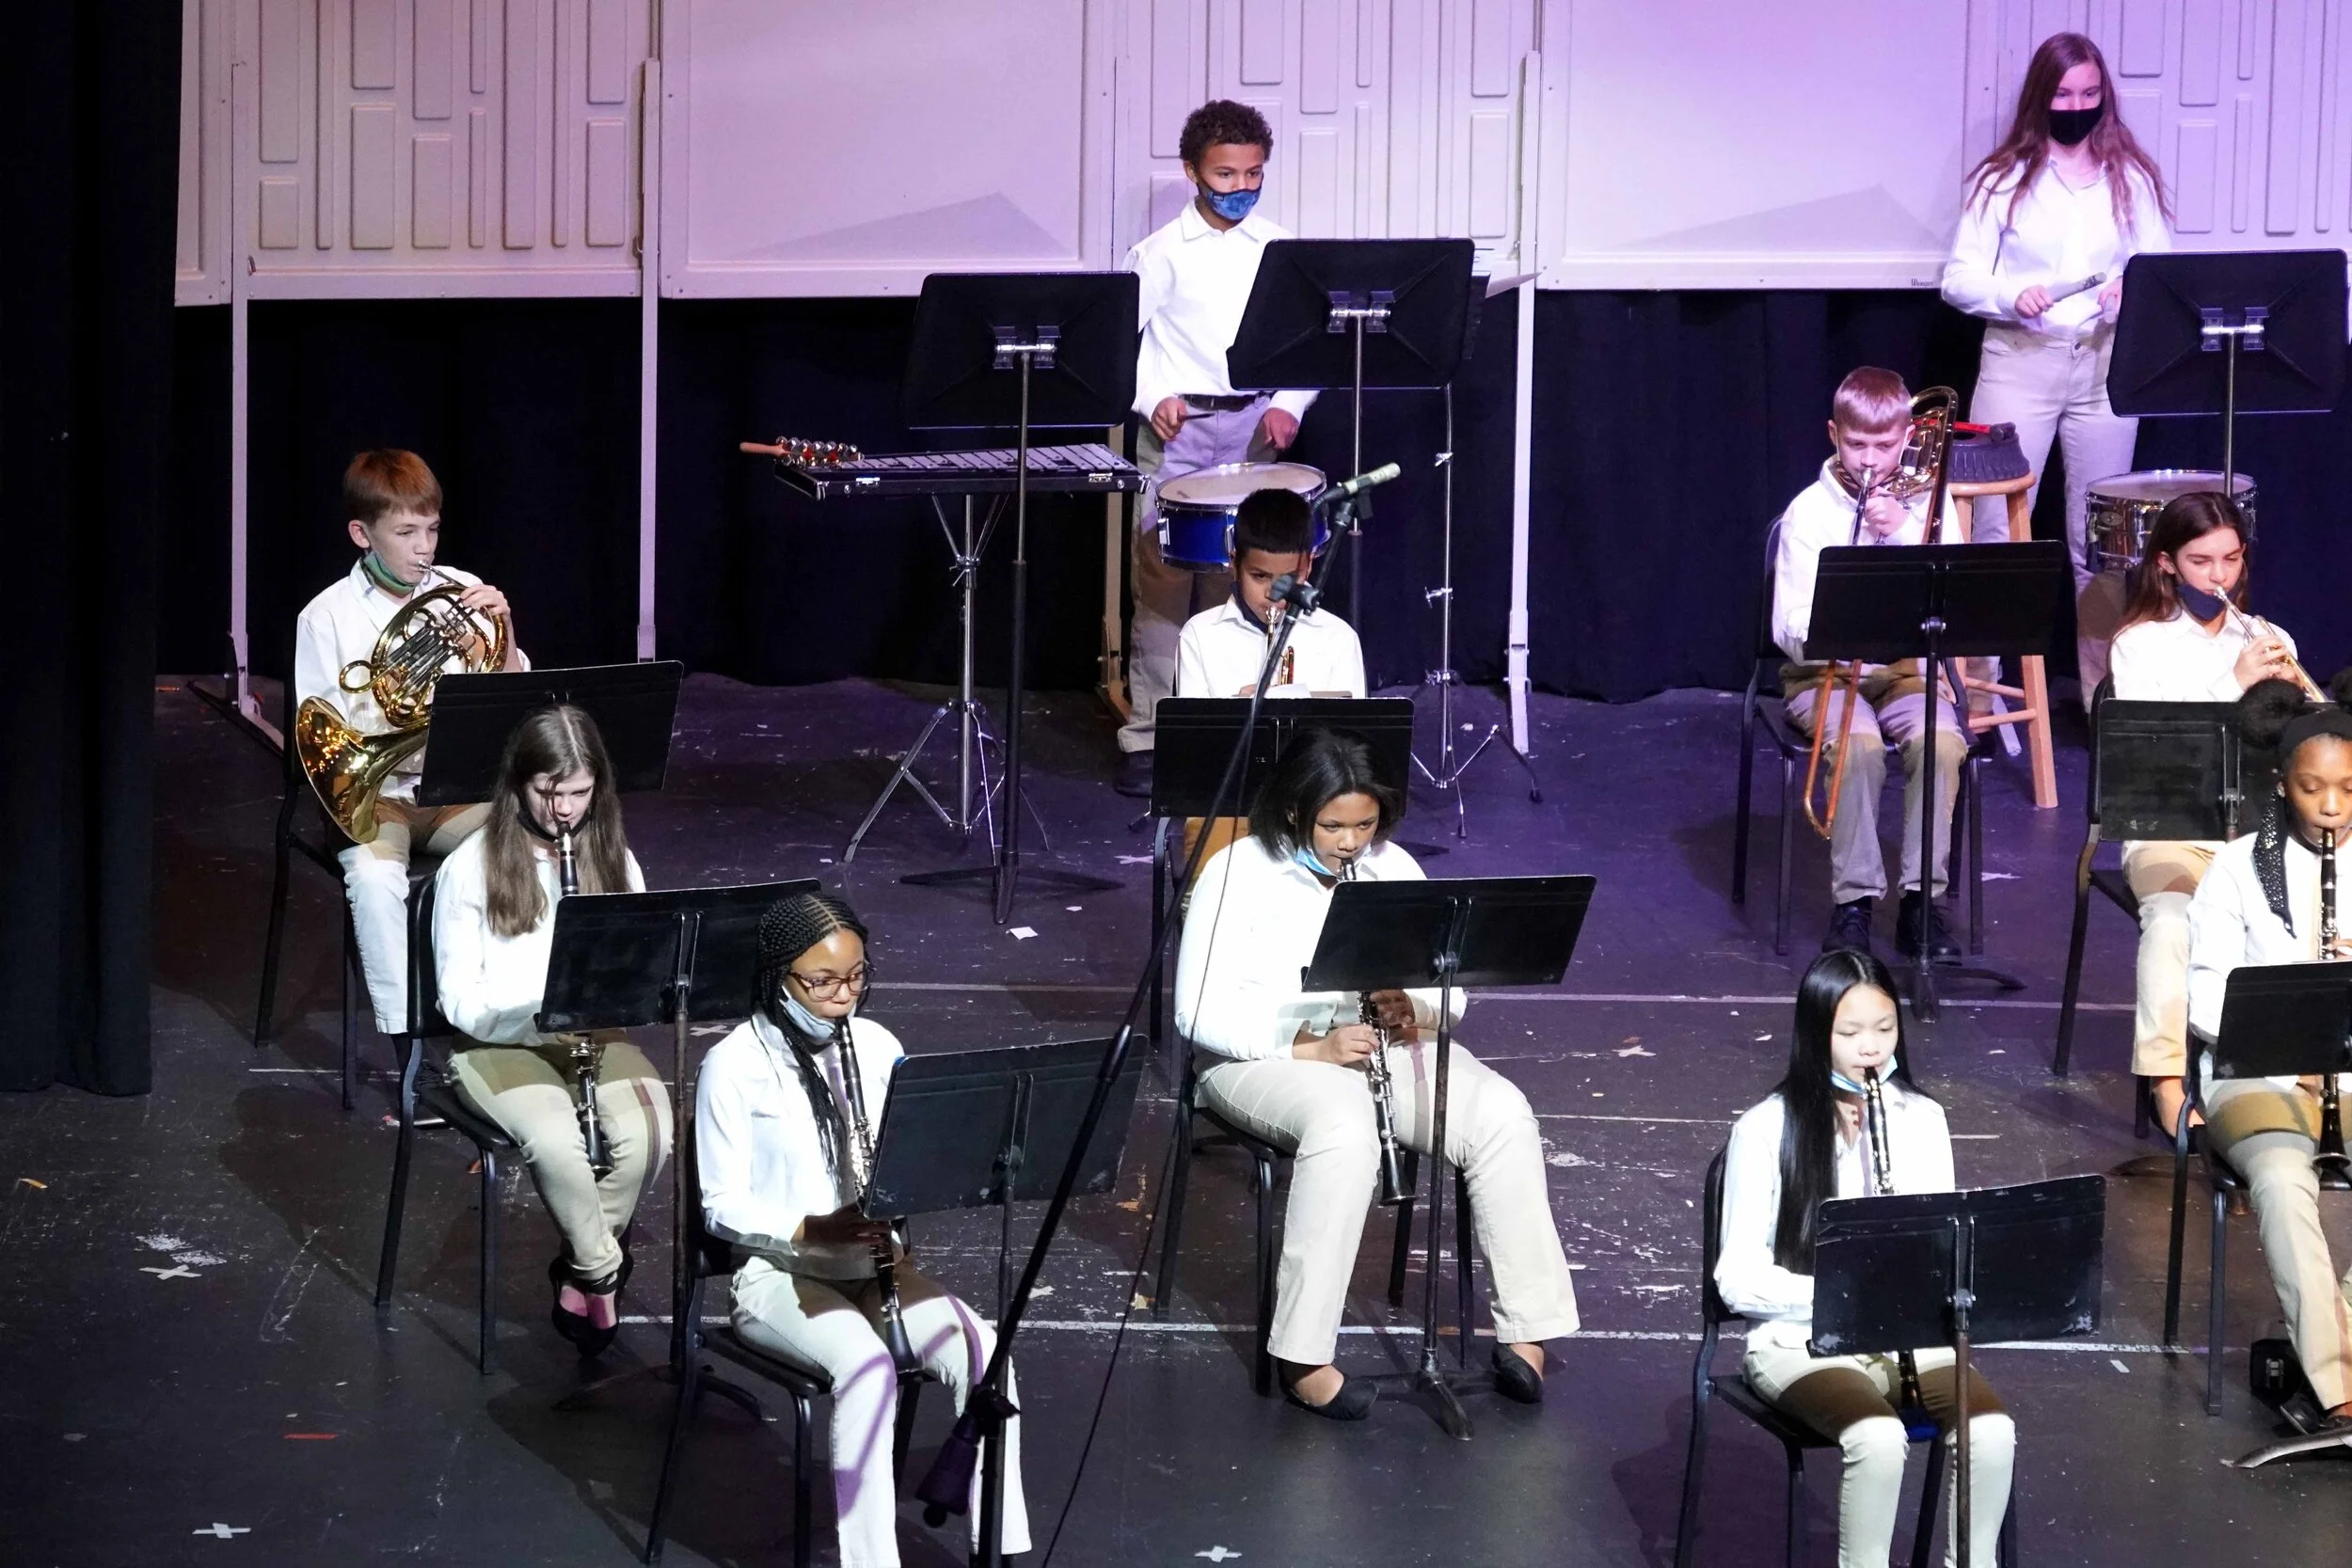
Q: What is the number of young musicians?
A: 11